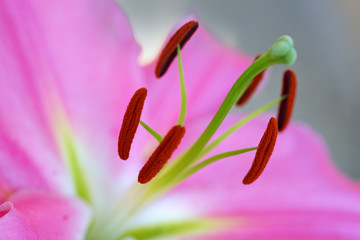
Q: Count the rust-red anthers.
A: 6